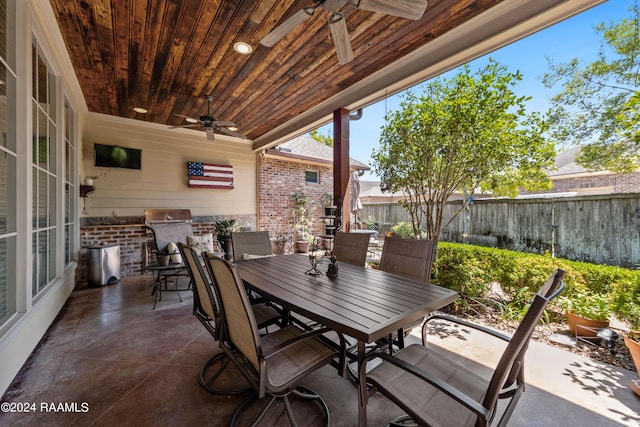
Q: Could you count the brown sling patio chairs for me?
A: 6